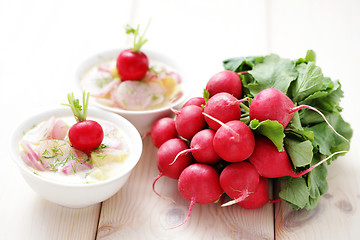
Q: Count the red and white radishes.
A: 15